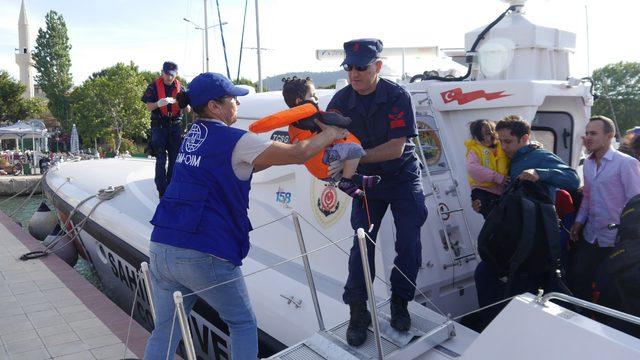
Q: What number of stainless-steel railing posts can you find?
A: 4